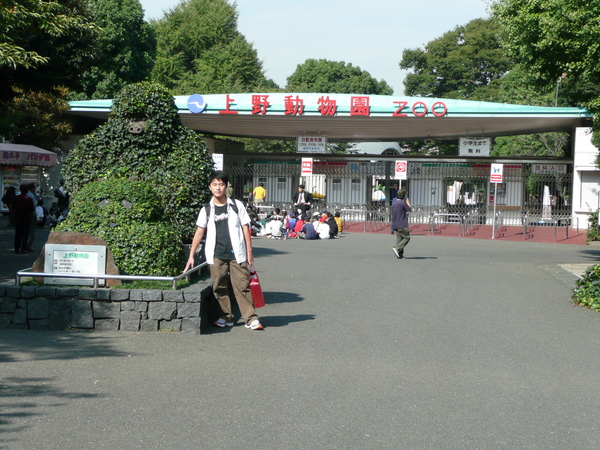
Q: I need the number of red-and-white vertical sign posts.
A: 3